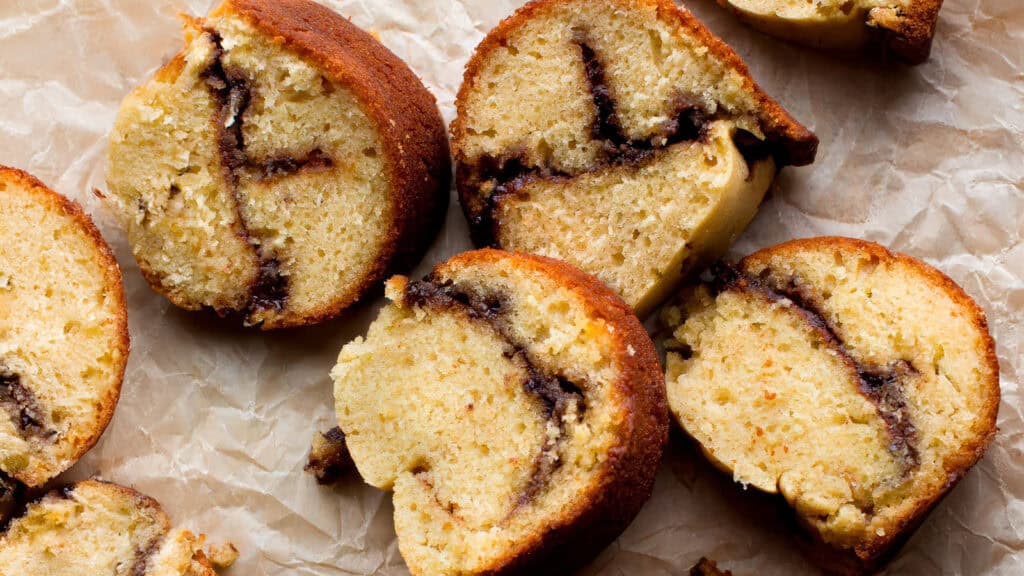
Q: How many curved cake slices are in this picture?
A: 7